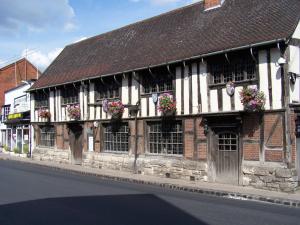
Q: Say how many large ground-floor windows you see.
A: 3